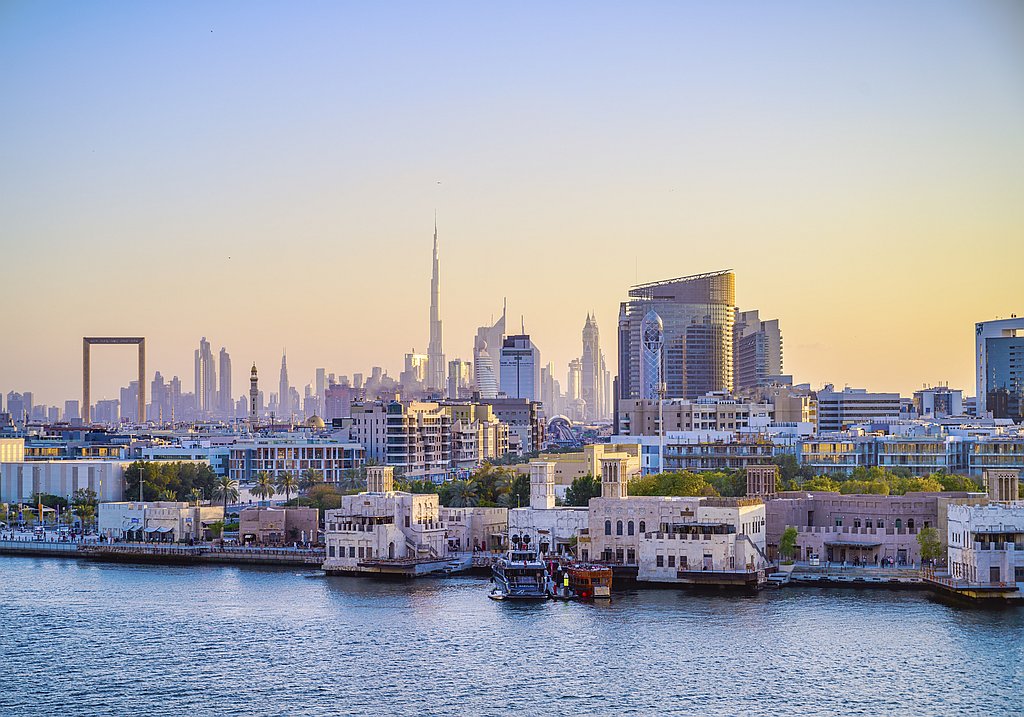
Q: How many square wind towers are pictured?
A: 5